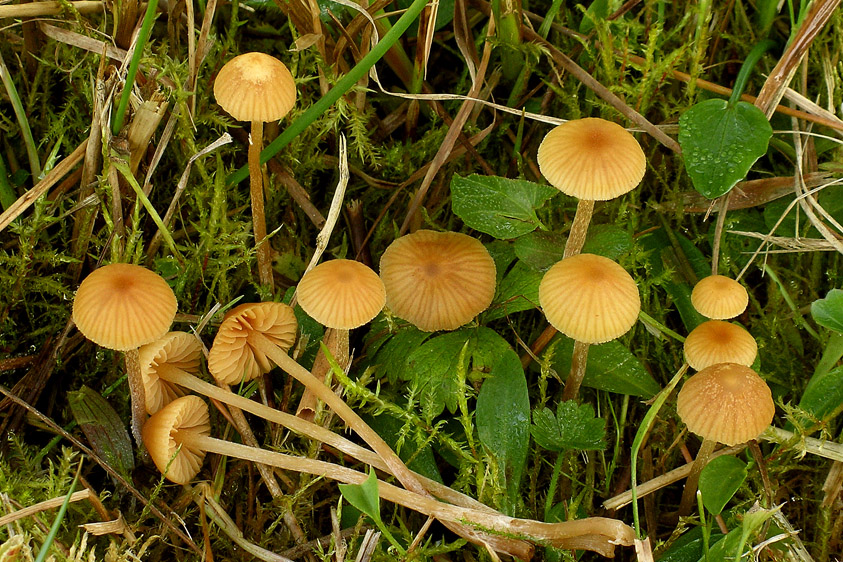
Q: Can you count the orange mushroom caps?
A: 12